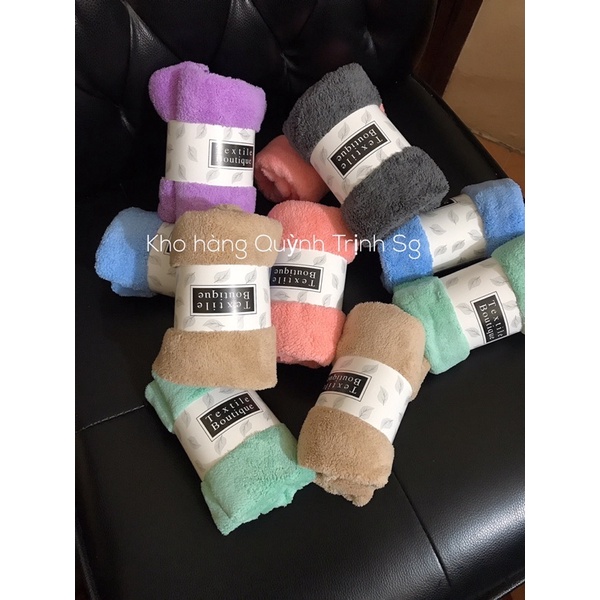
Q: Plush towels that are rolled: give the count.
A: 10